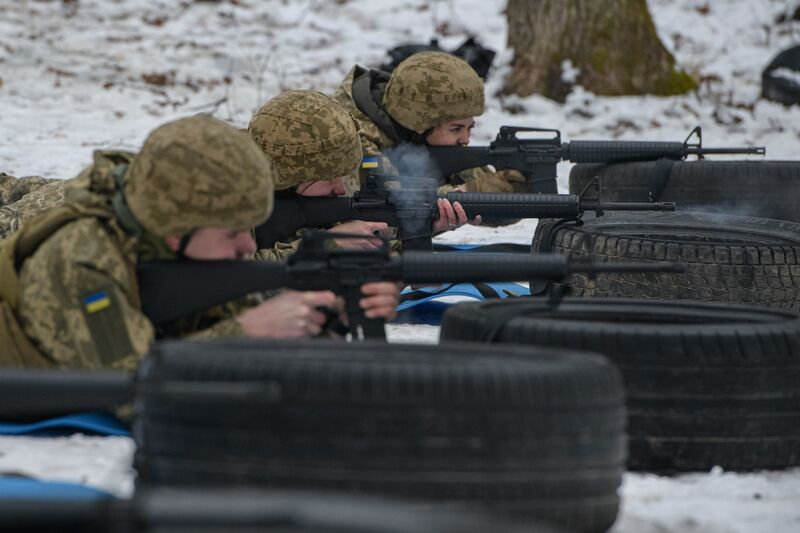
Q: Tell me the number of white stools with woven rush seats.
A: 0